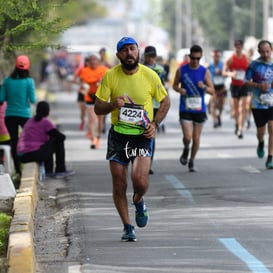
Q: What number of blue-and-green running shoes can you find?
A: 2